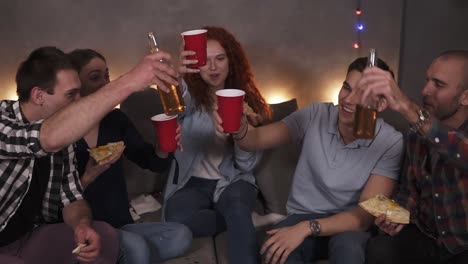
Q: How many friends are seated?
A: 5